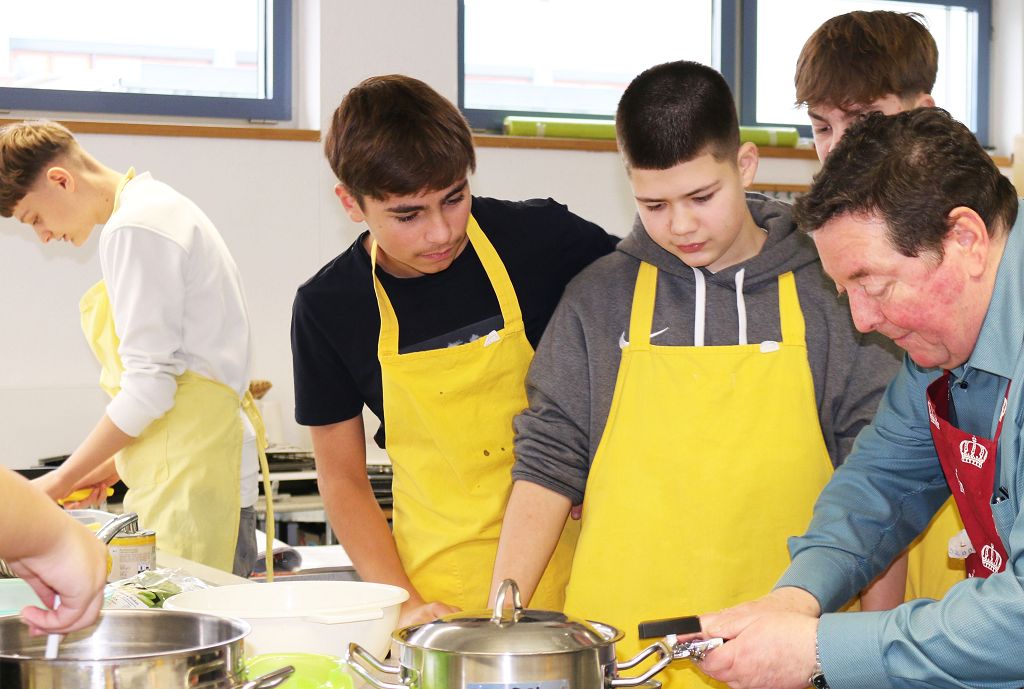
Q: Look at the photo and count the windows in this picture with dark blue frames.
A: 3